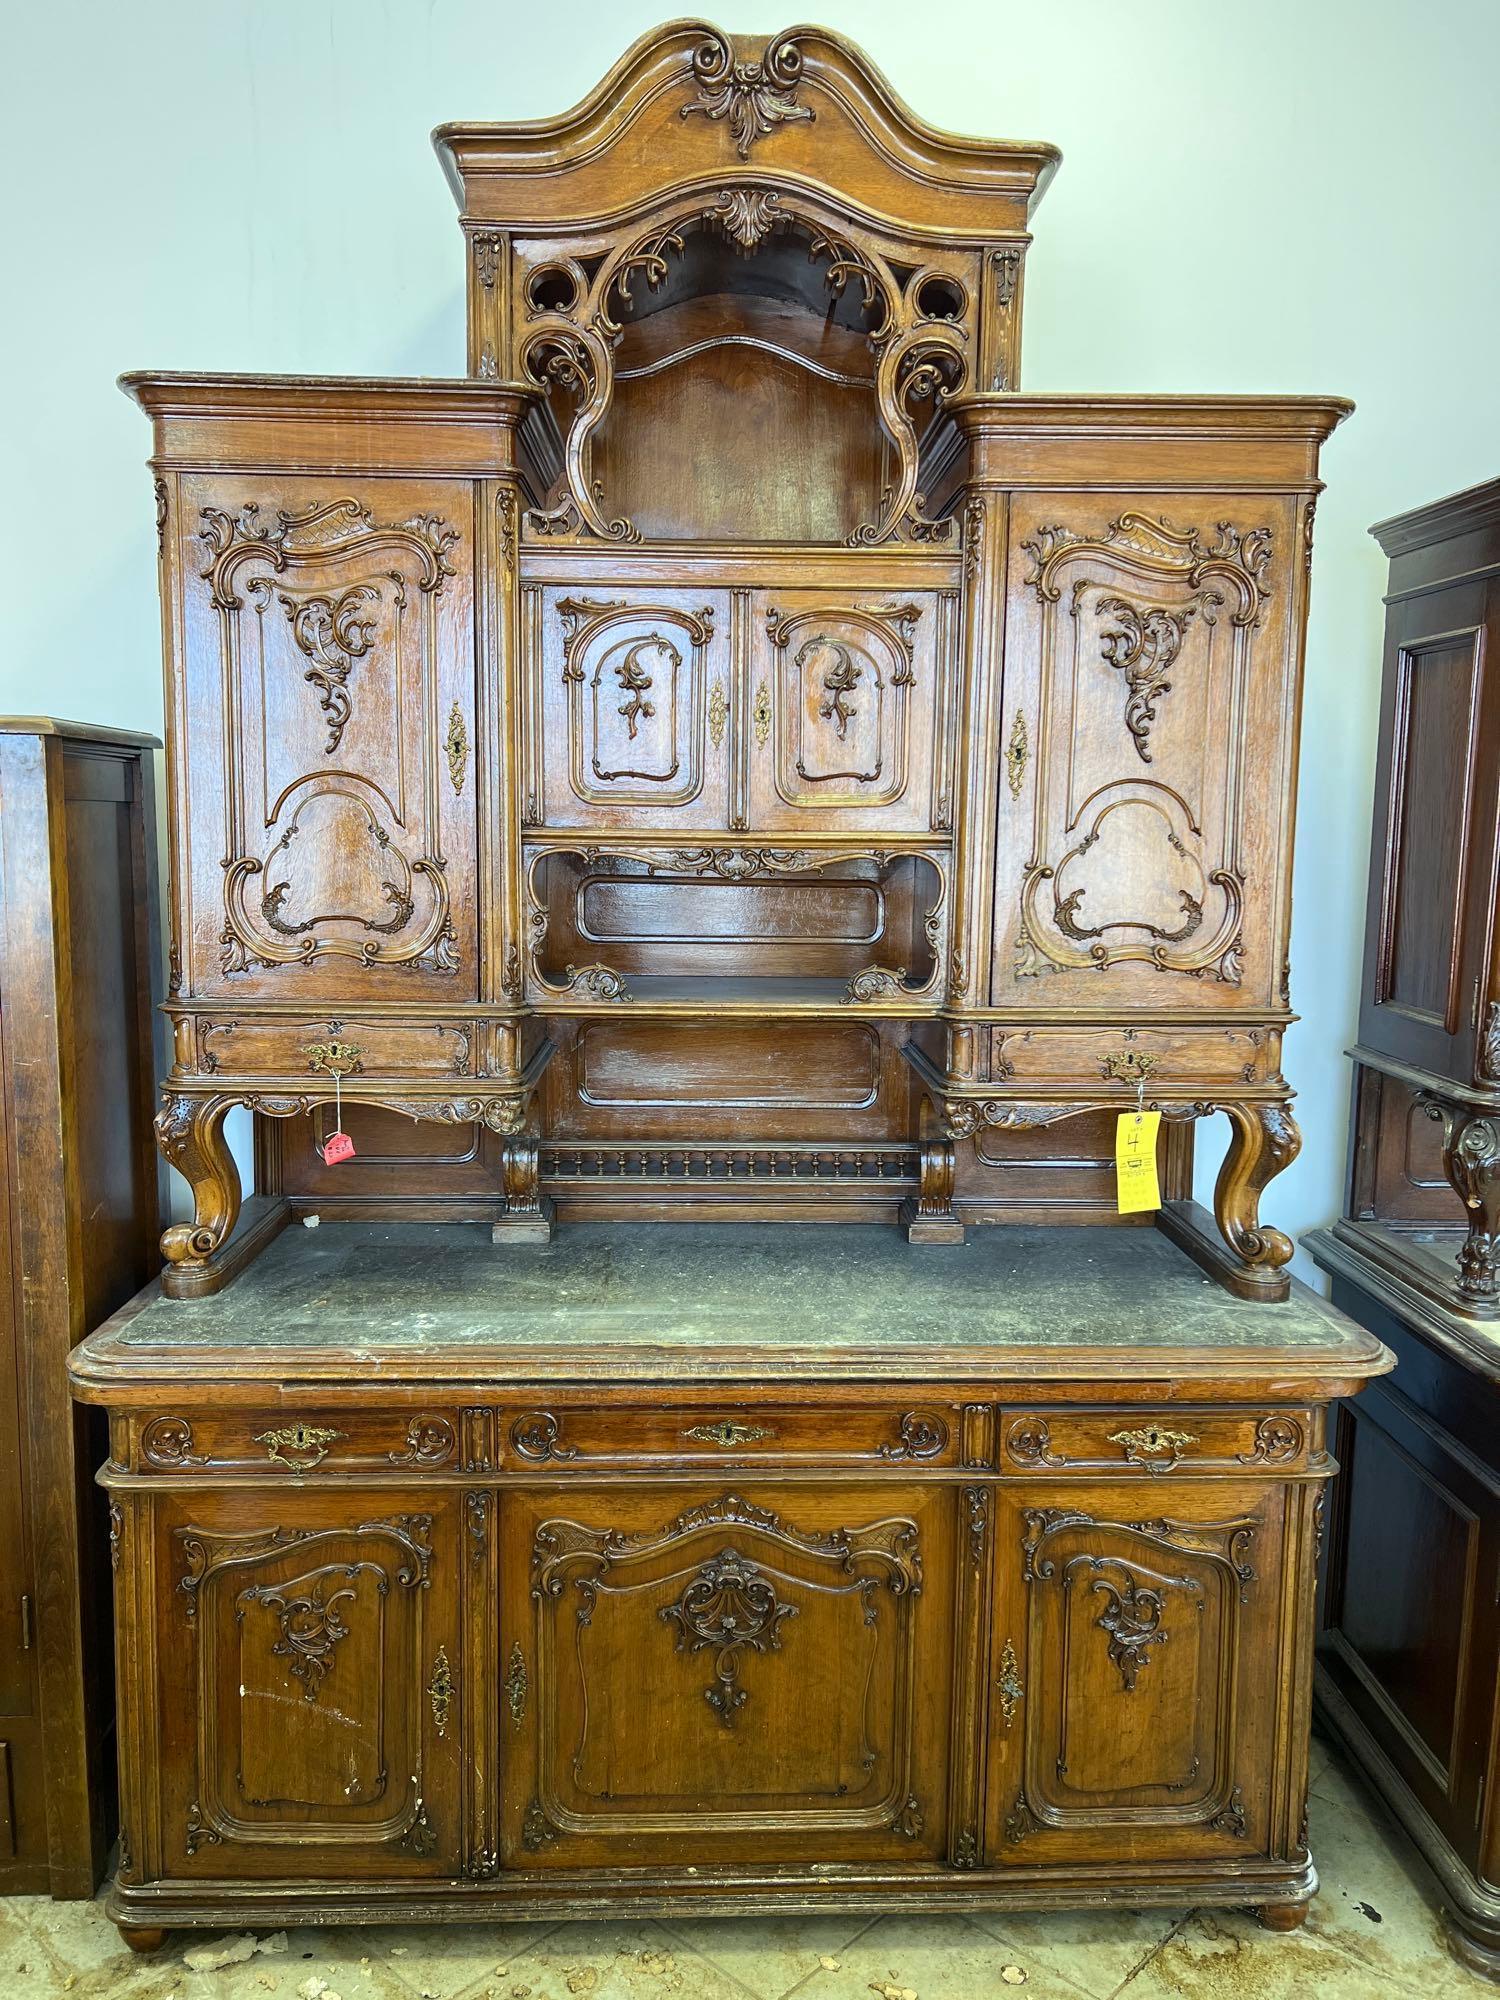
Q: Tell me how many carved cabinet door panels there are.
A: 7